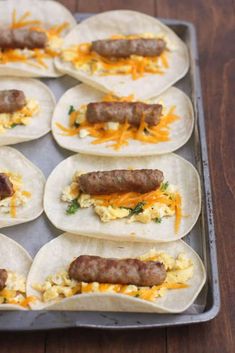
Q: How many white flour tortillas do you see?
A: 8